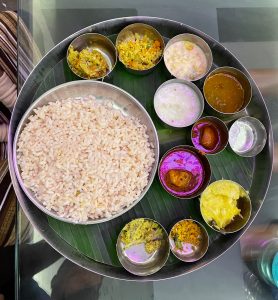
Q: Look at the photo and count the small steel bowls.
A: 11